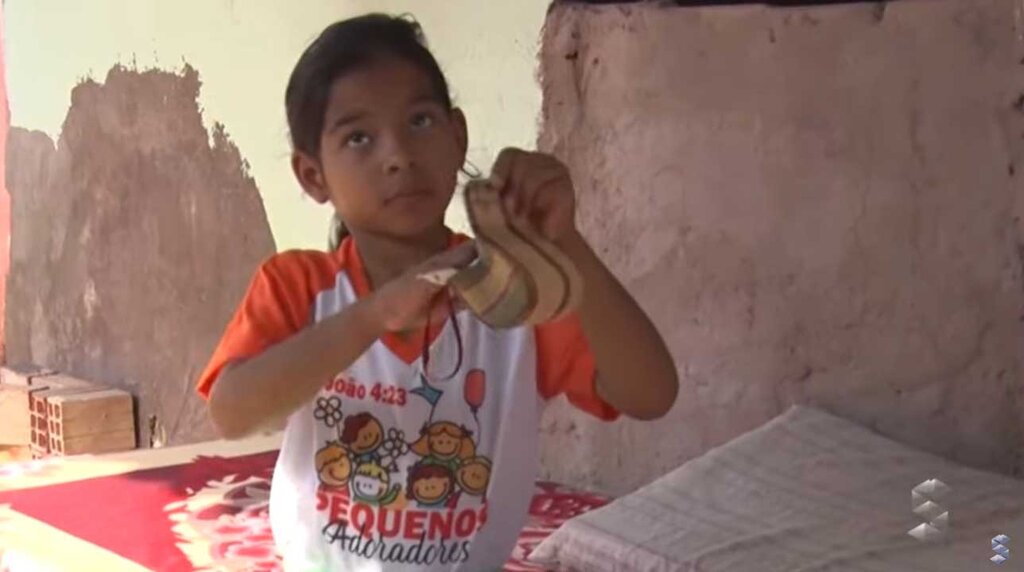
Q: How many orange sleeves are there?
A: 2